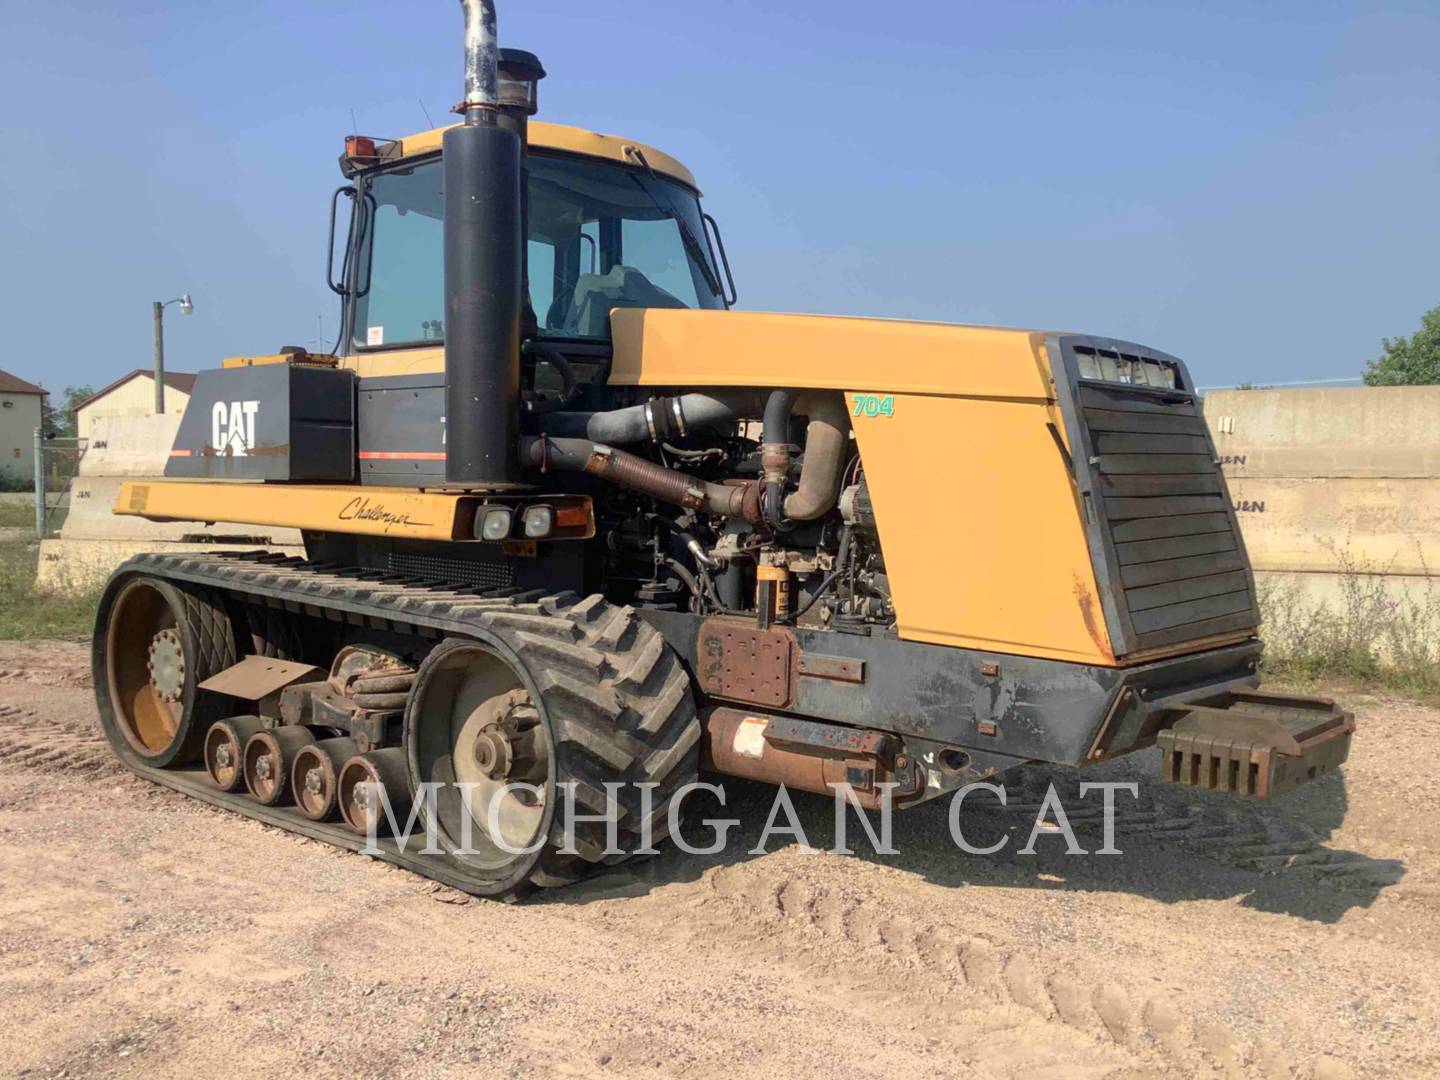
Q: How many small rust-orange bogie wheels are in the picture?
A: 4